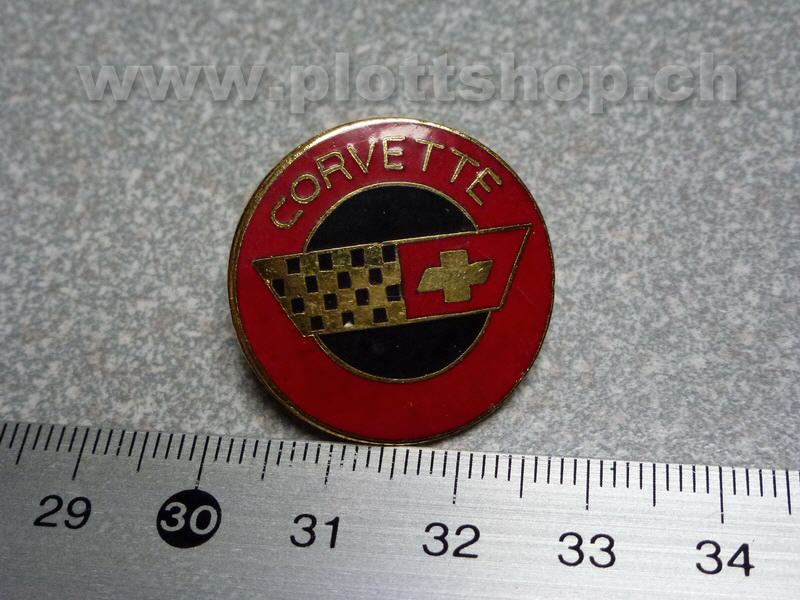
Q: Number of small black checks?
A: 15